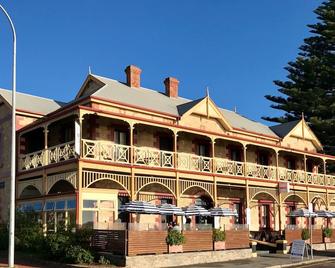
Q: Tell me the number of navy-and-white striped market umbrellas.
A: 6